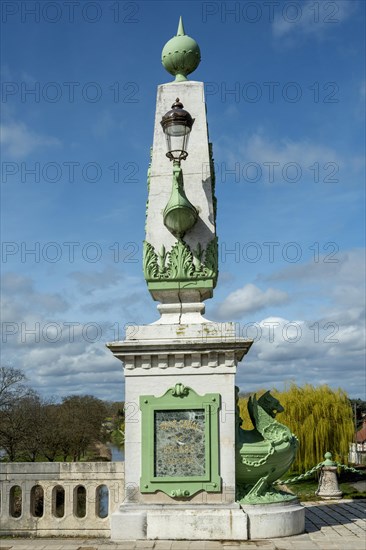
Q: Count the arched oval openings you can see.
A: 5